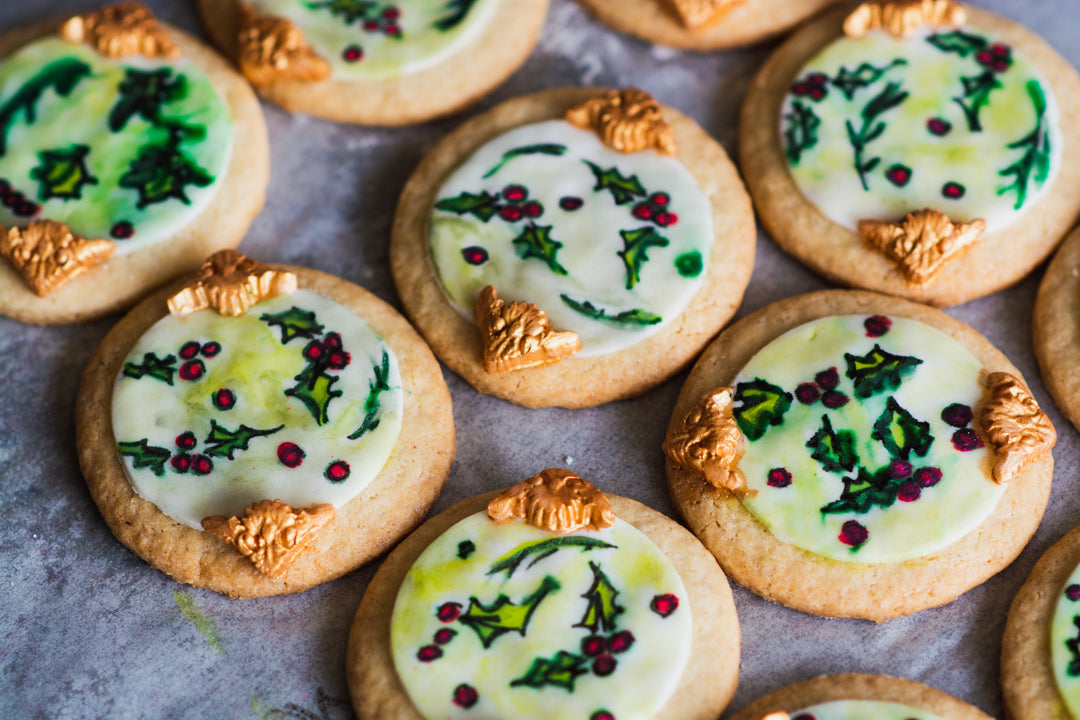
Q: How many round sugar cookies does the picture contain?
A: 11